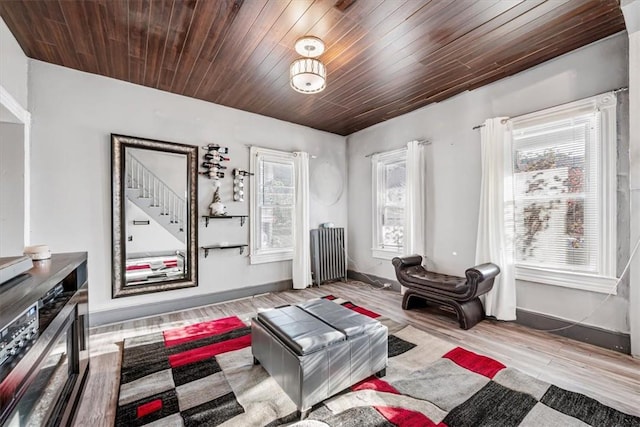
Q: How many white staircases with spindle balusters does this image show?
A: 1